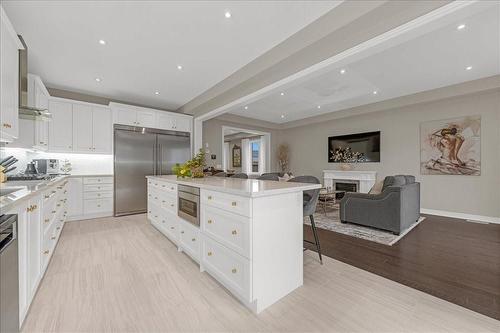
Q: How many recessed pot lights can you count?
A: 13